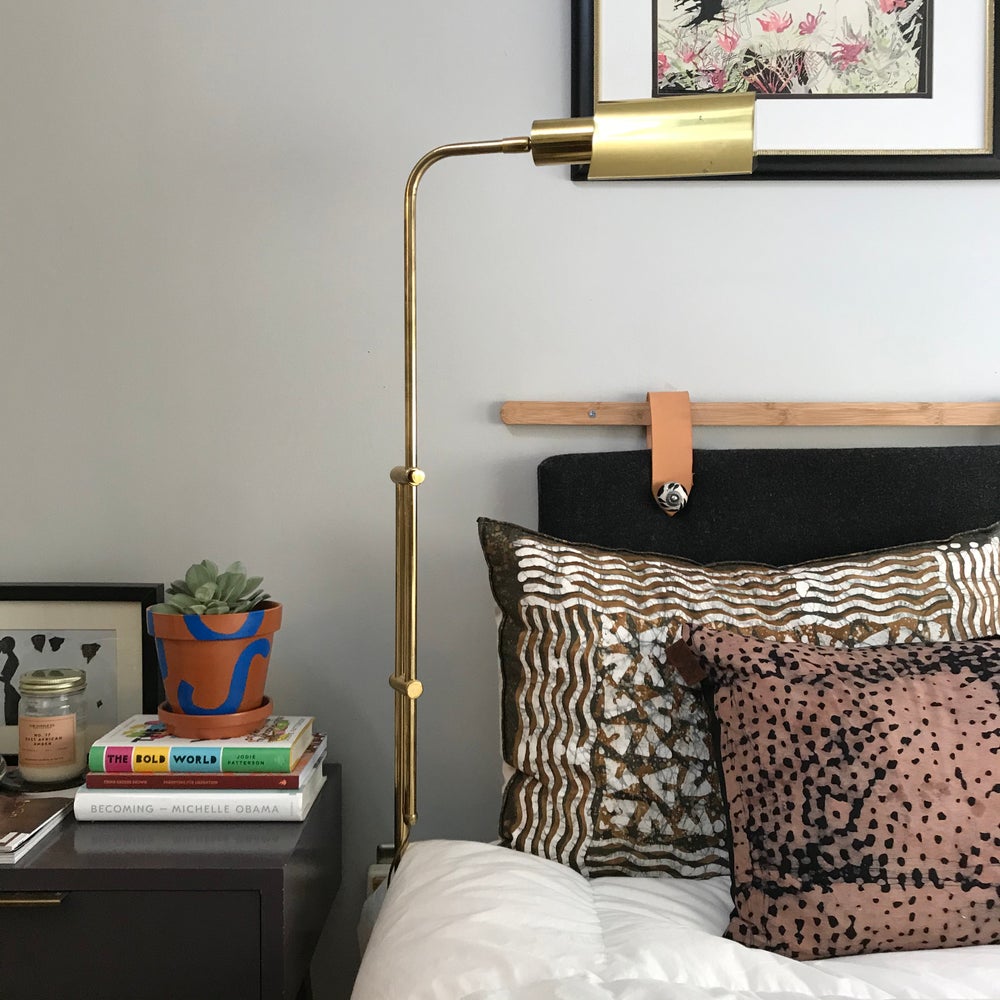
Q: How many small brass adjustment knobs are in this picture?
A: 2